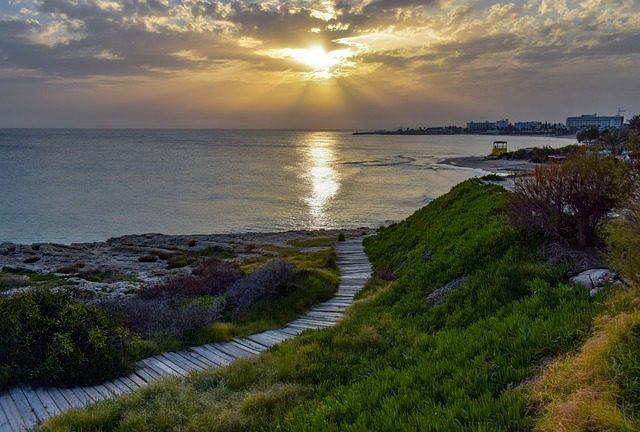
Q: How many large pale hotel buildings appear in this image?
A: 3